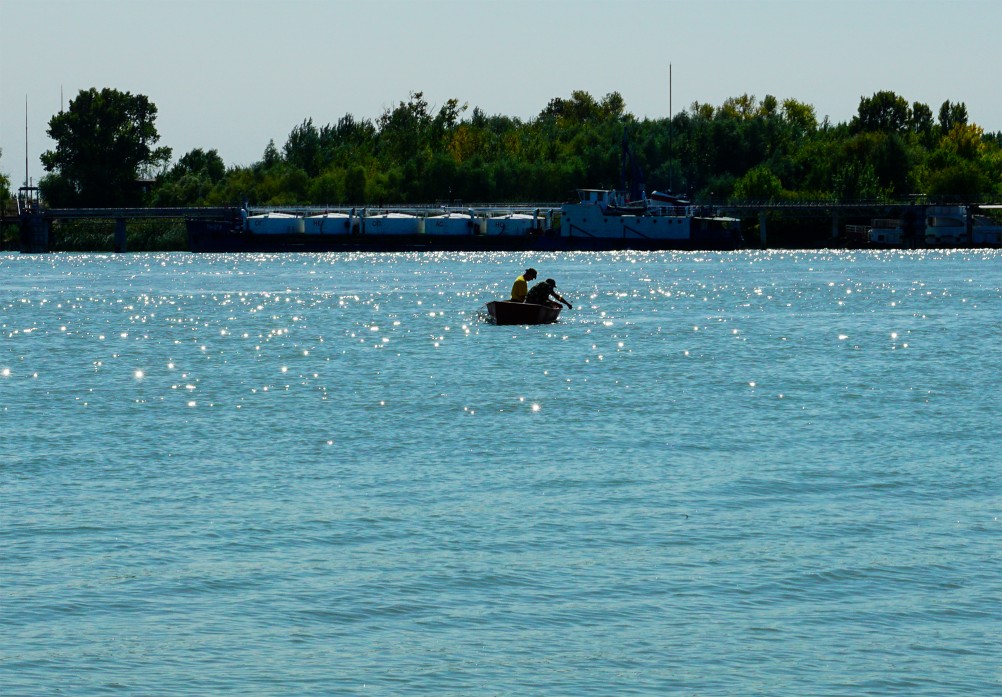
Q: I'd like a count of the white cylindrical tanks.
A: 5